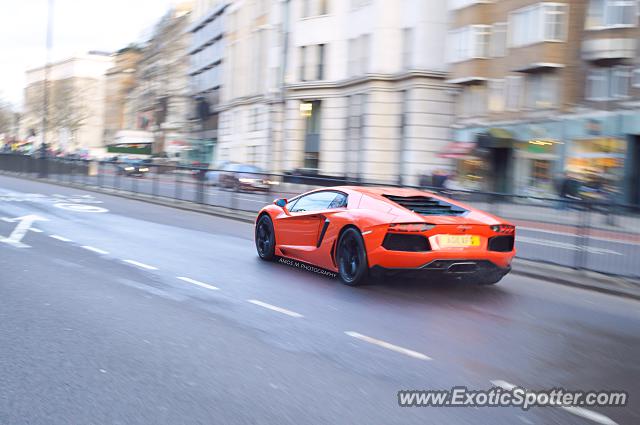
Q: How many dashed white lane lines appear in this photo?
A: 8